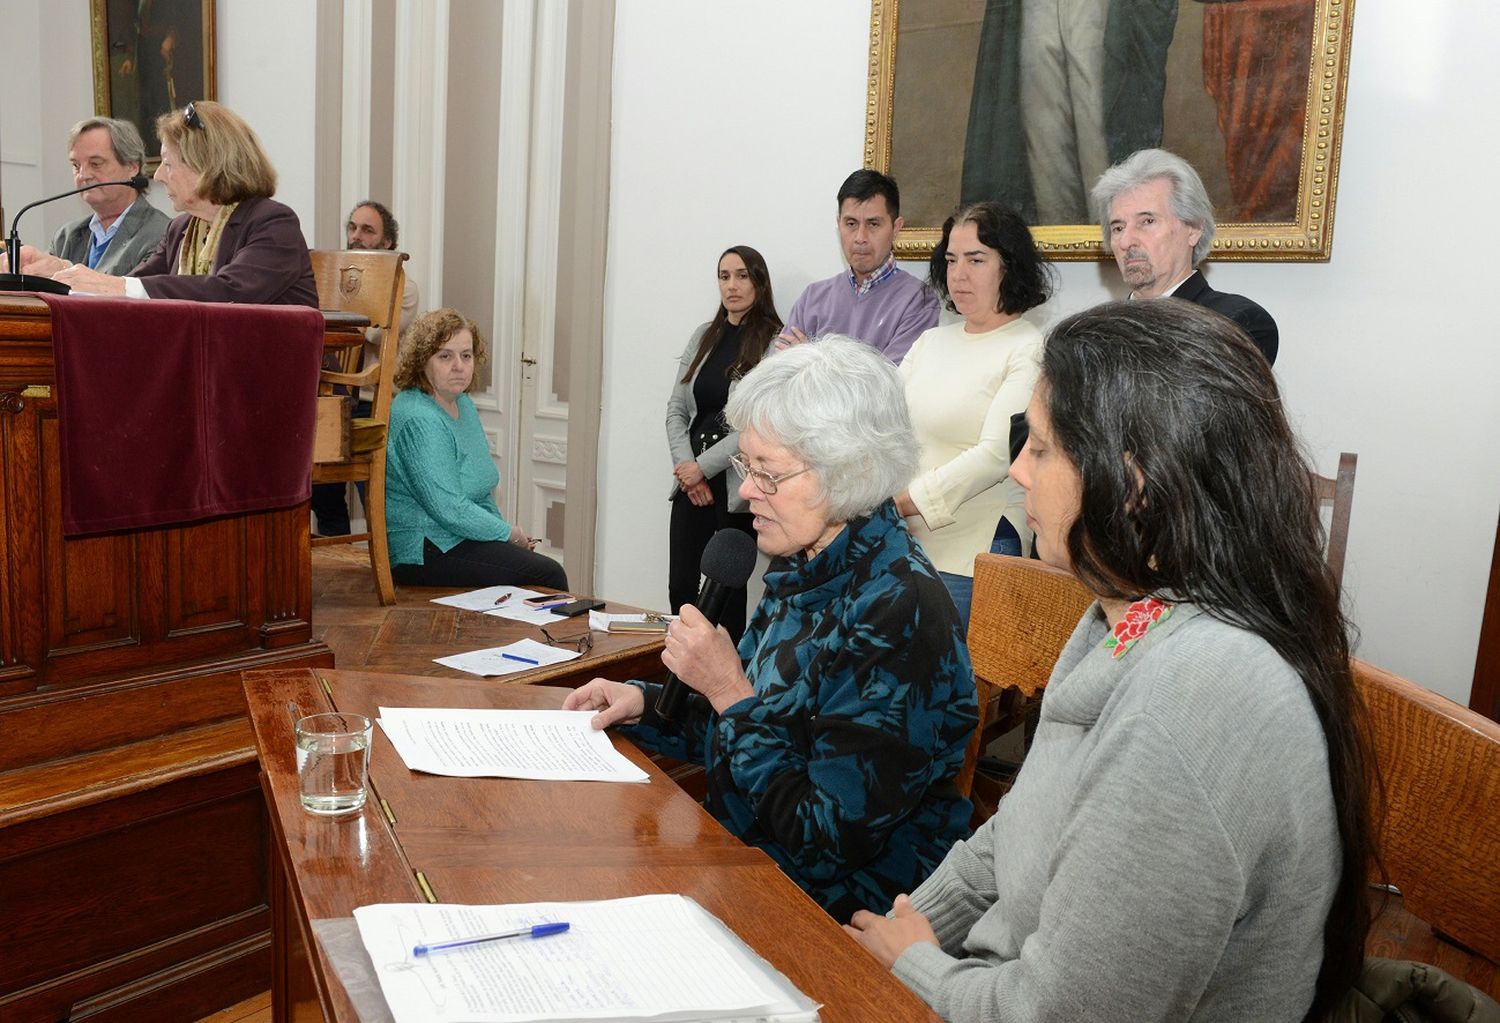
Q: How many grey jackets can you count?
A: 2